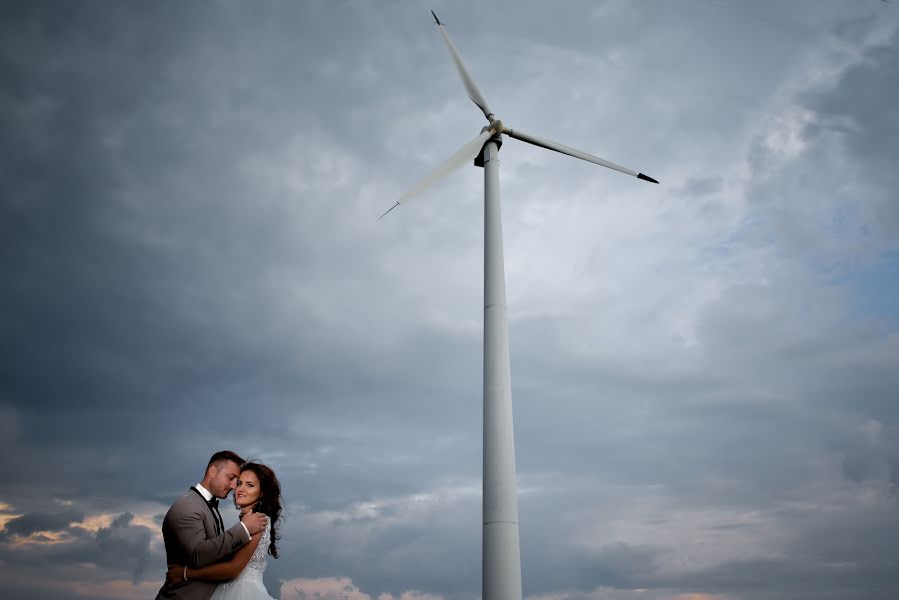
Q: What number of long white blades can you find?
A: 3